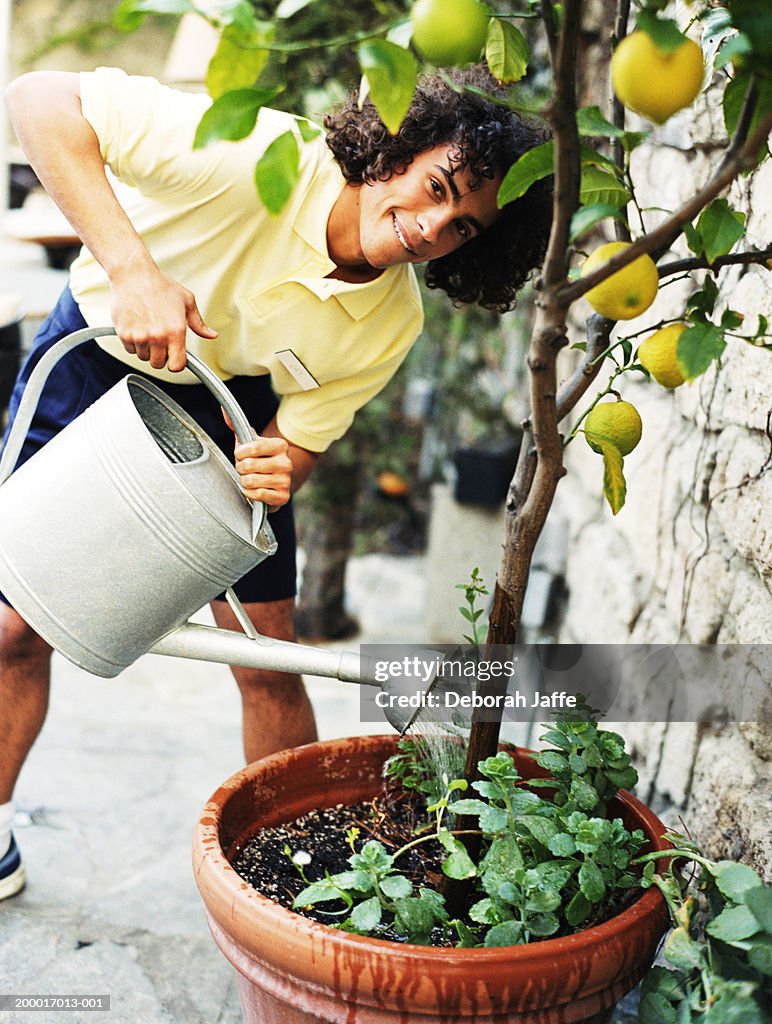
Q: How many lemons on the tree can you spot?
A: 5